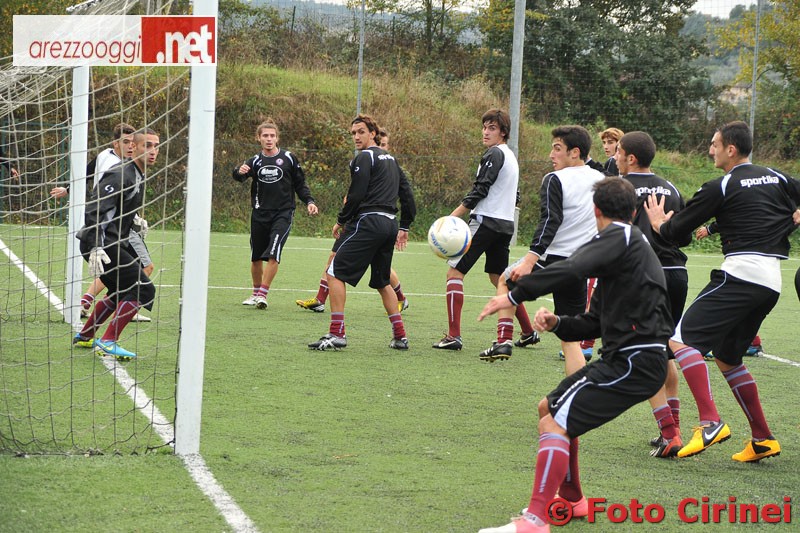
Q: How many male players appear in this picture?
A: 11